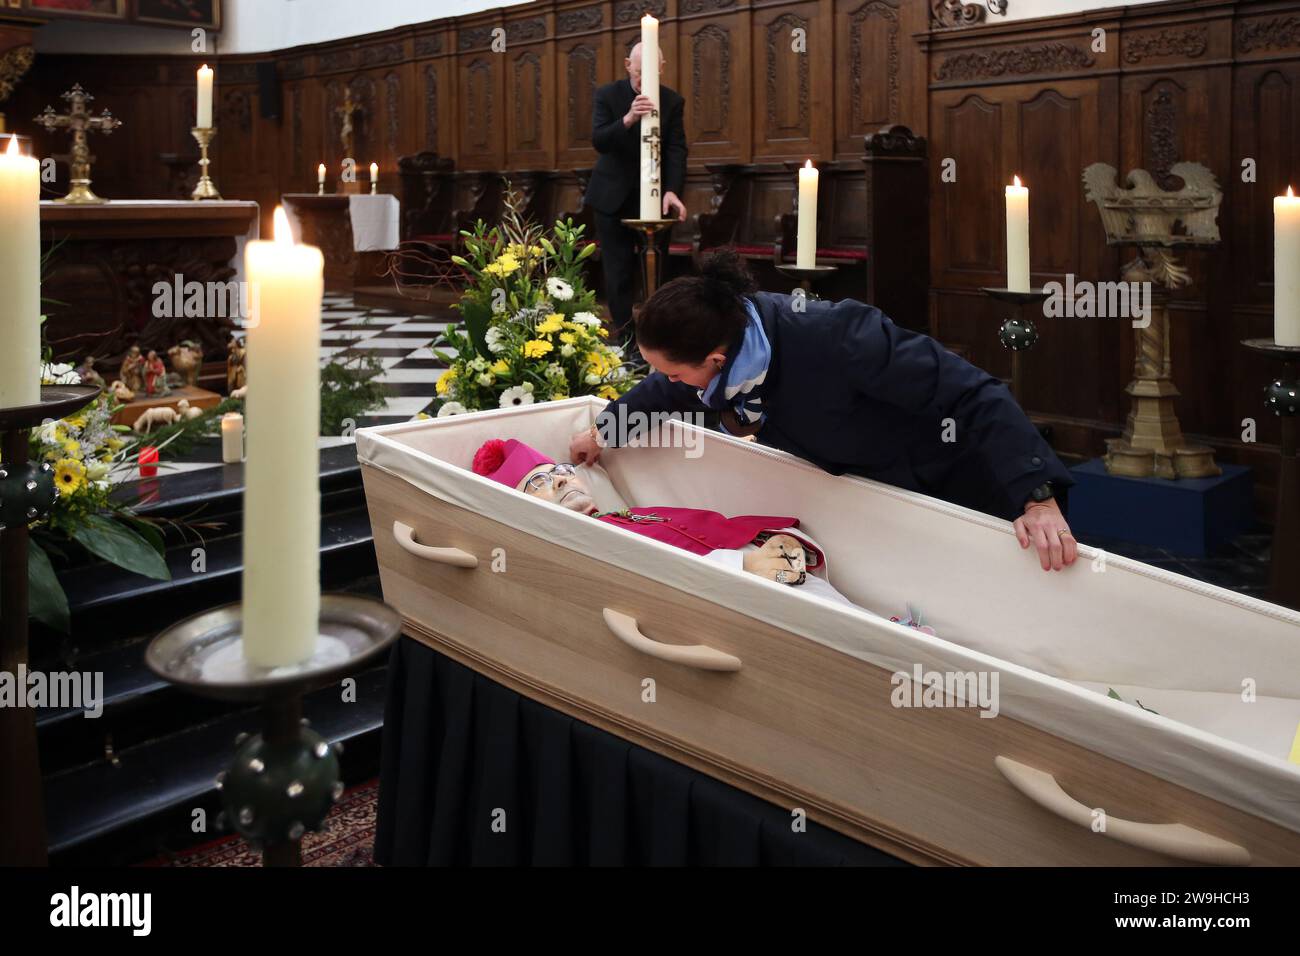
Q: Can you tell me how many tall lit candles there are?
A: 7